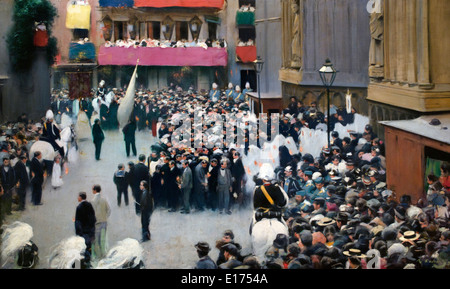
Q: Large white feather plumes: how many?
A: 3